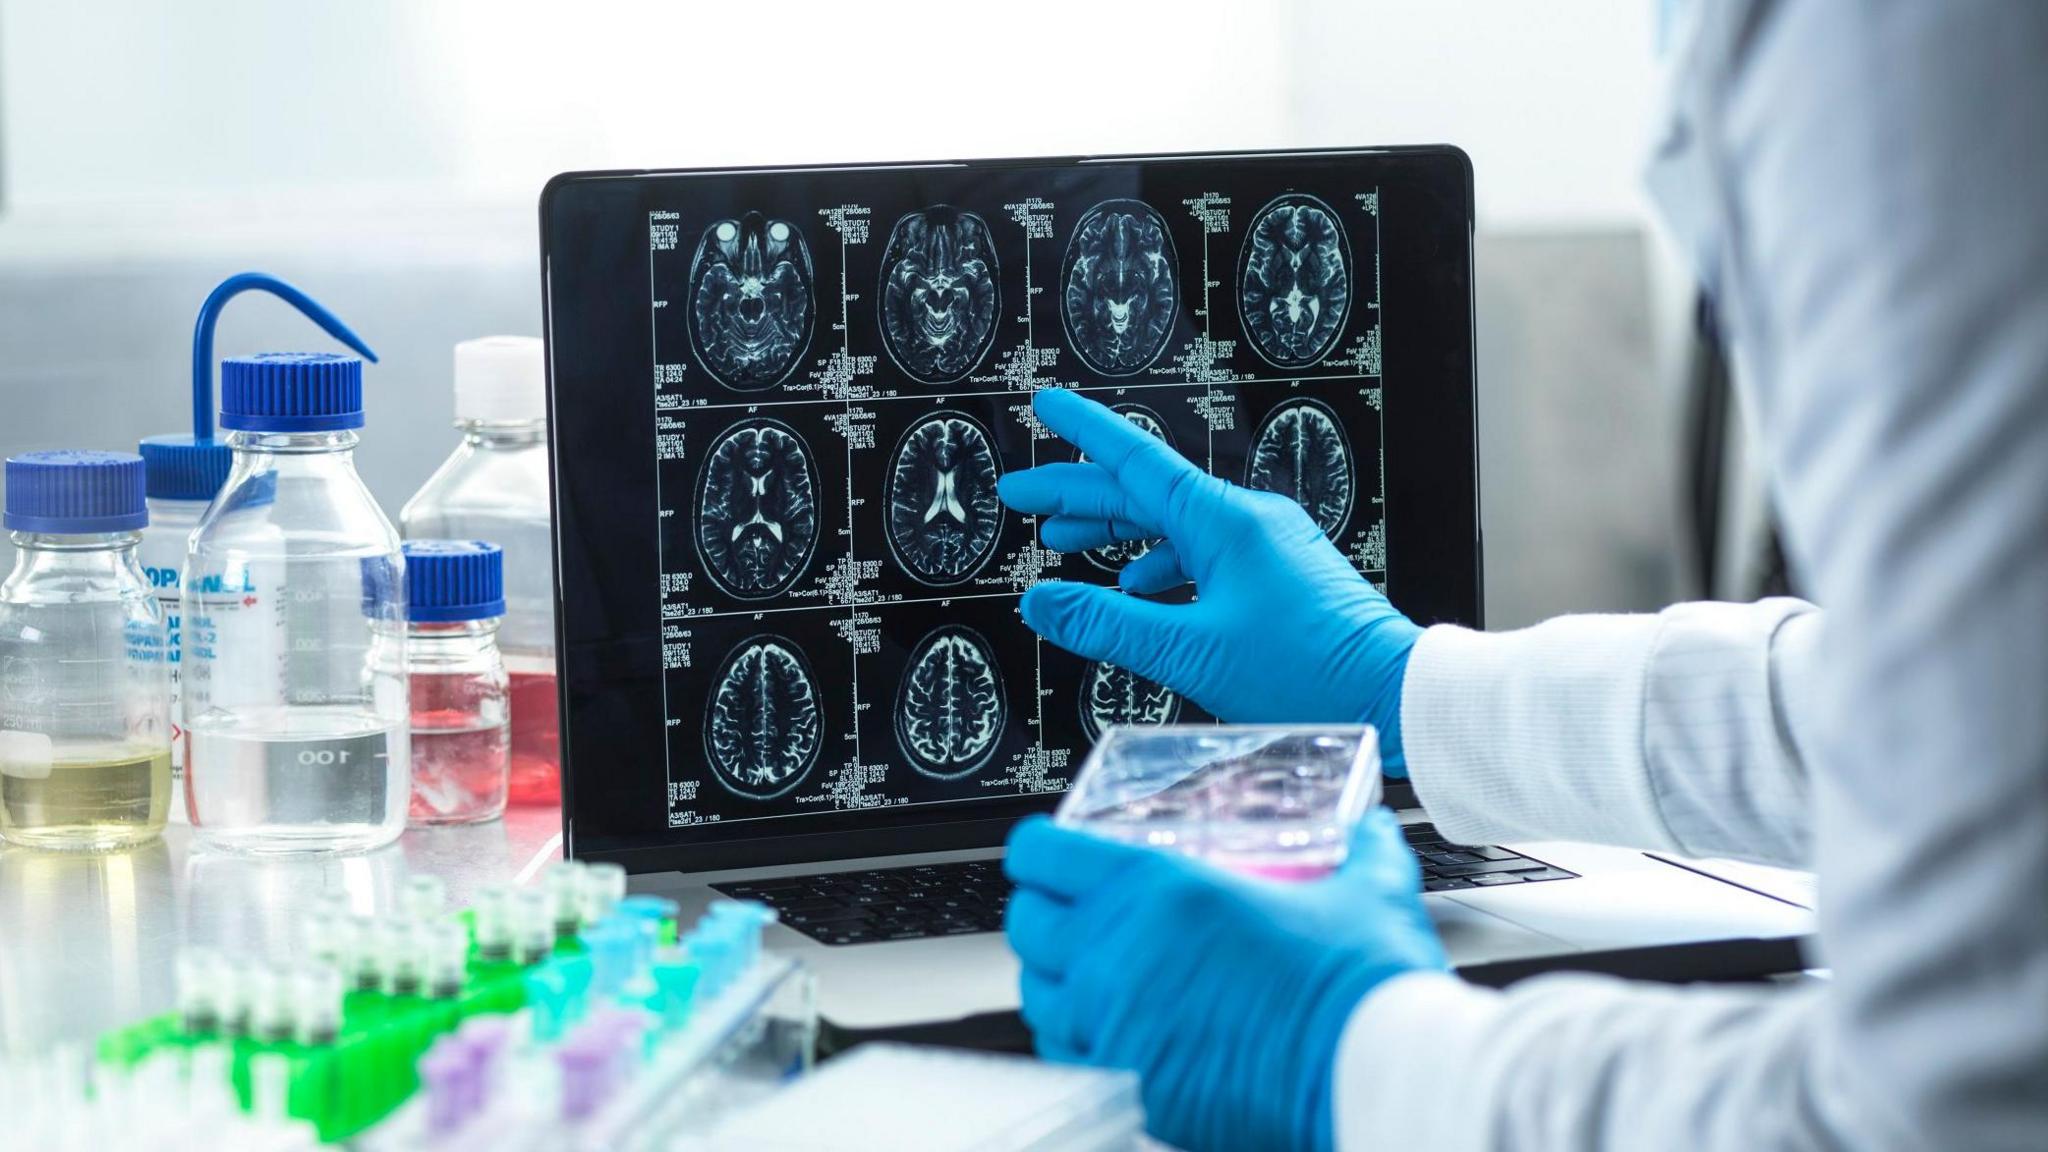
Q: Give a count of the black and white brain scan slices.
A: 11